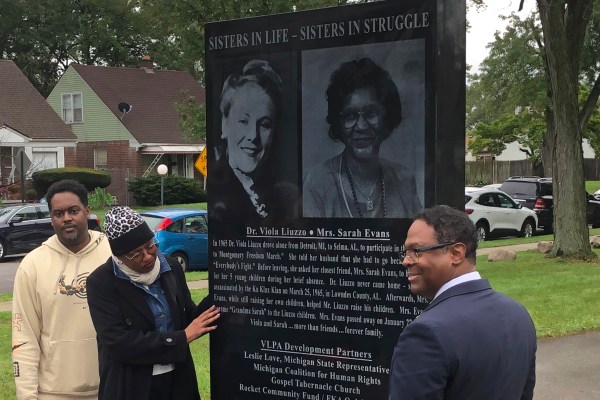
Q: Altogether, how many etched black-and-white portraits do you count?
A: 2